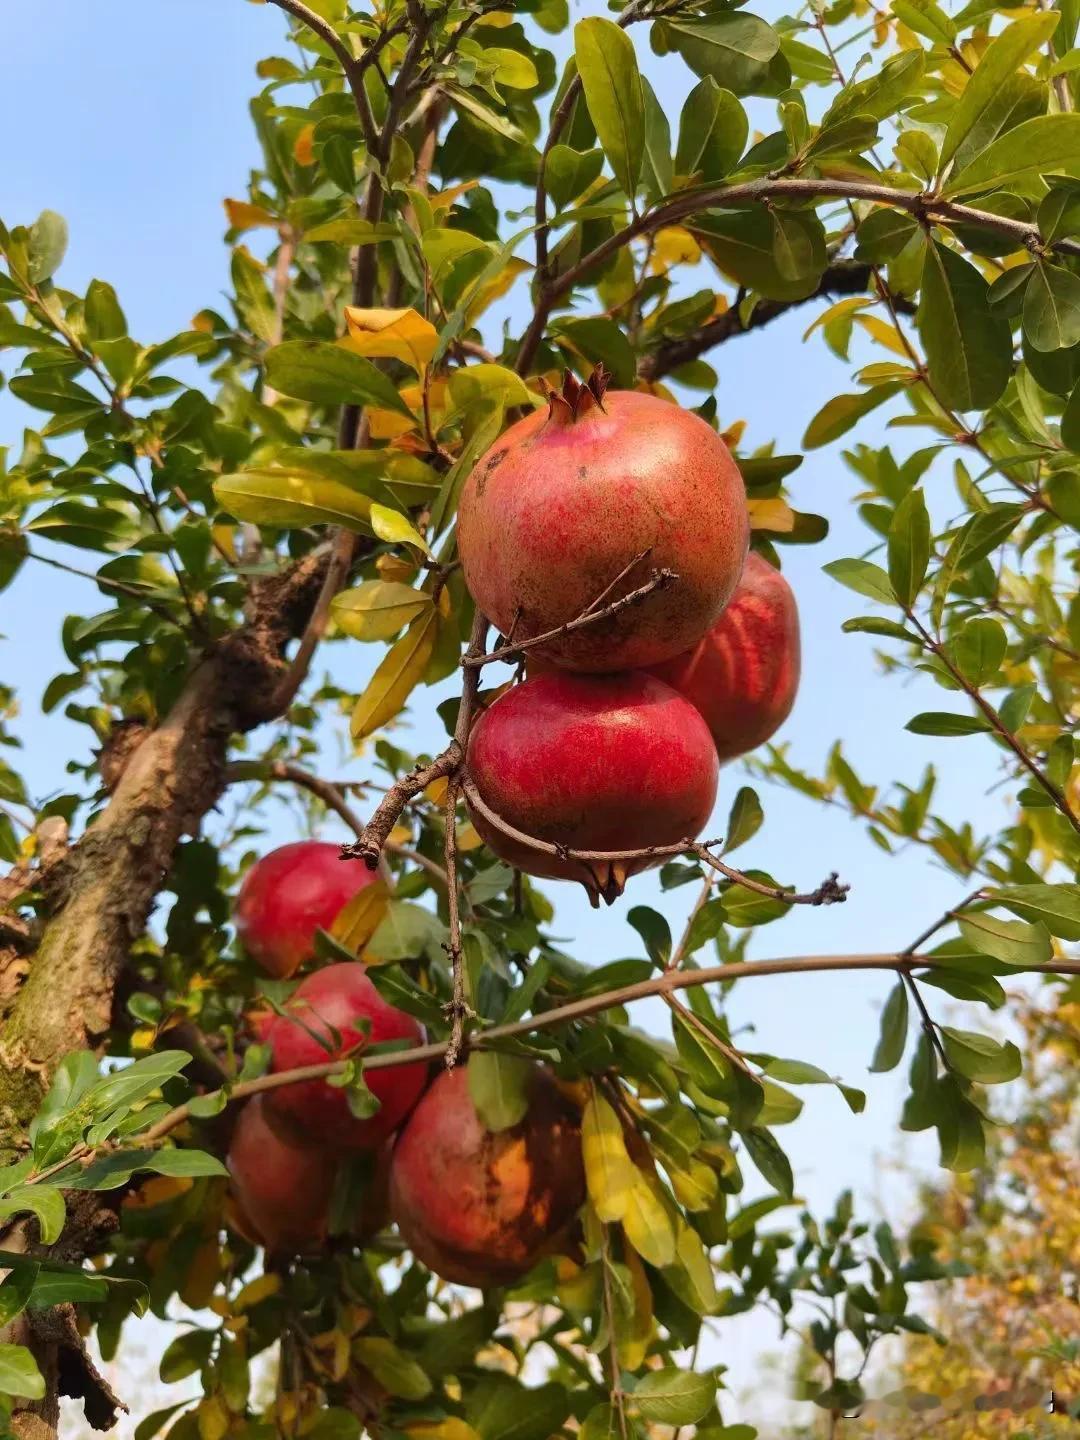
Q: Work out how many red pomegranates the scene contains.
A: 7